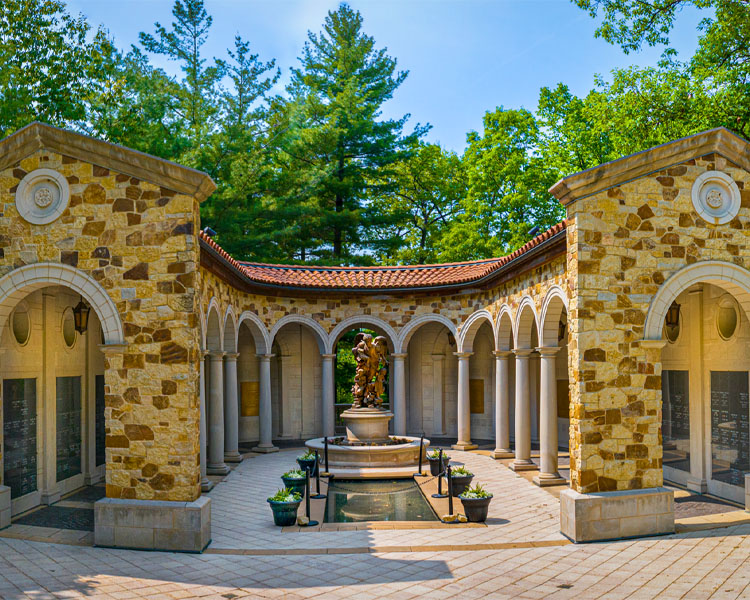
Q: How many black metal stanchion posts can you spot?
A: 6